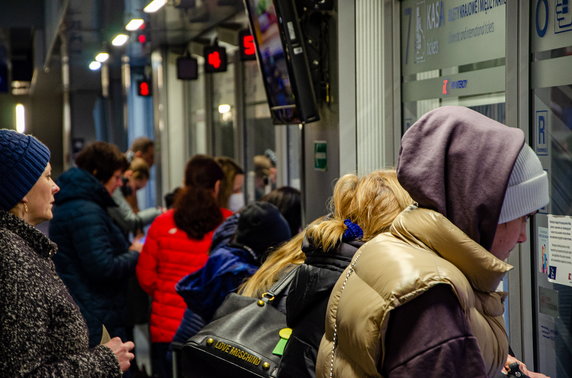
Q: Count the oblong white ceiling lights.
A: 5